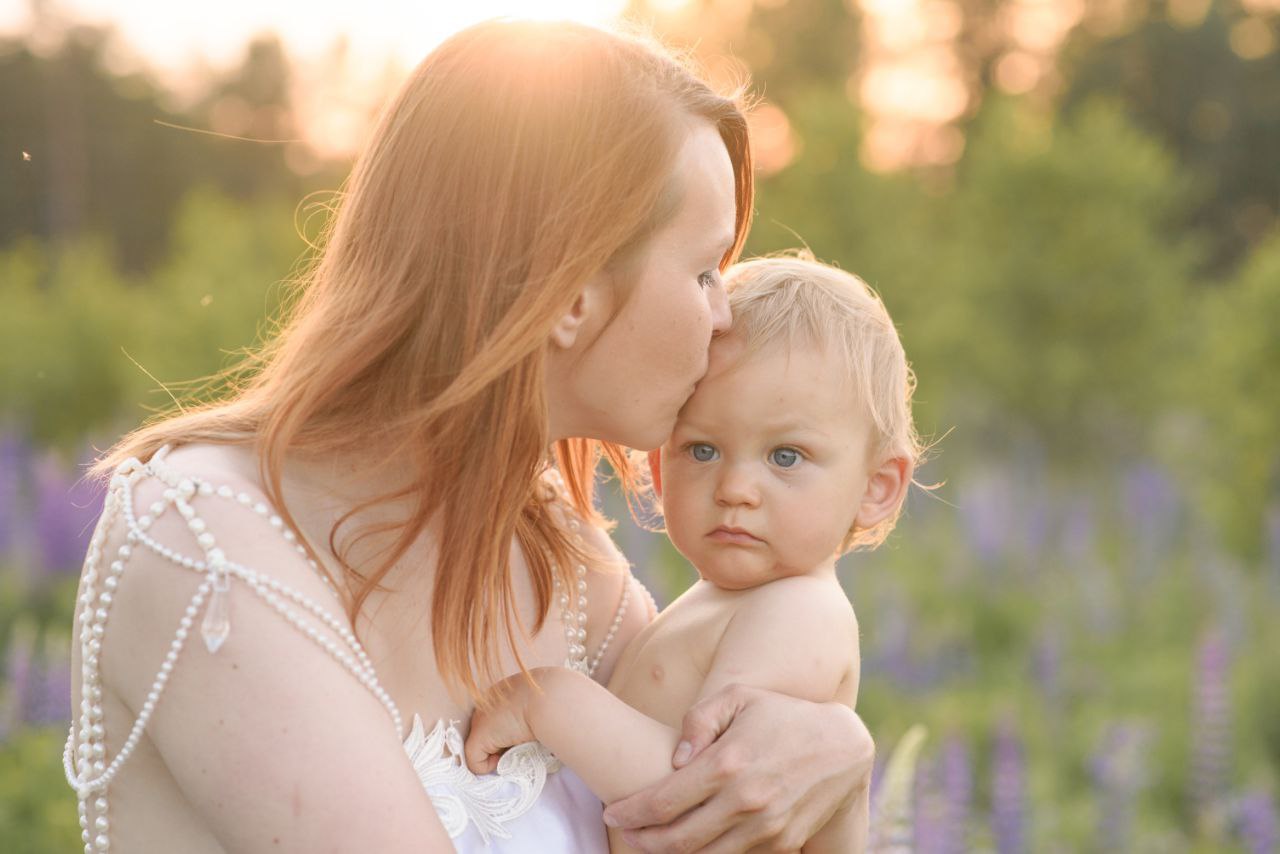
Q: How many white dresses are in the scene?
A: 1